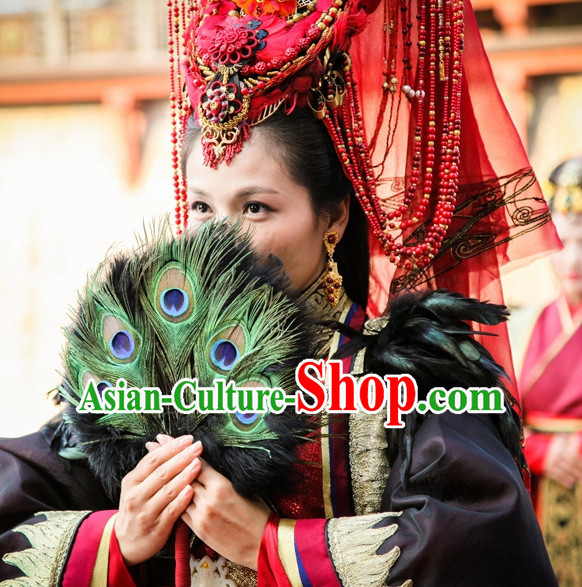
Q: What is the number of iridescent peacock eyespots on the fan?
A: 5